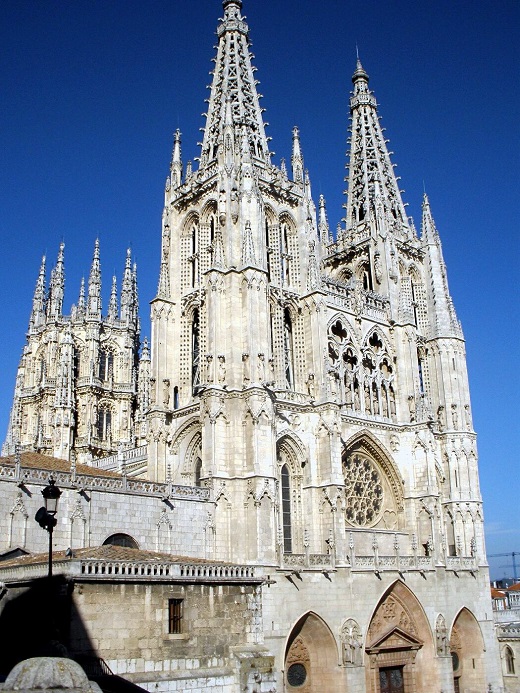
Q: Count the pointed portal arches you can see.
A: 3